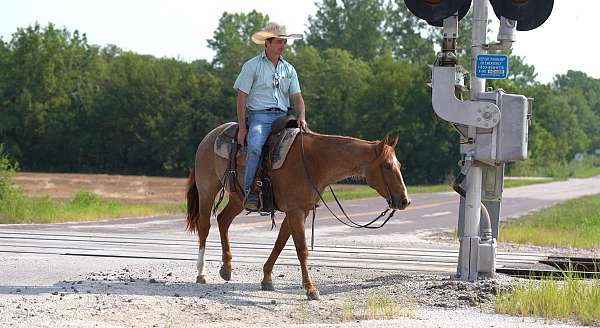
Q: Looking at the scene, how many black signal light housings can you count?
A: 2